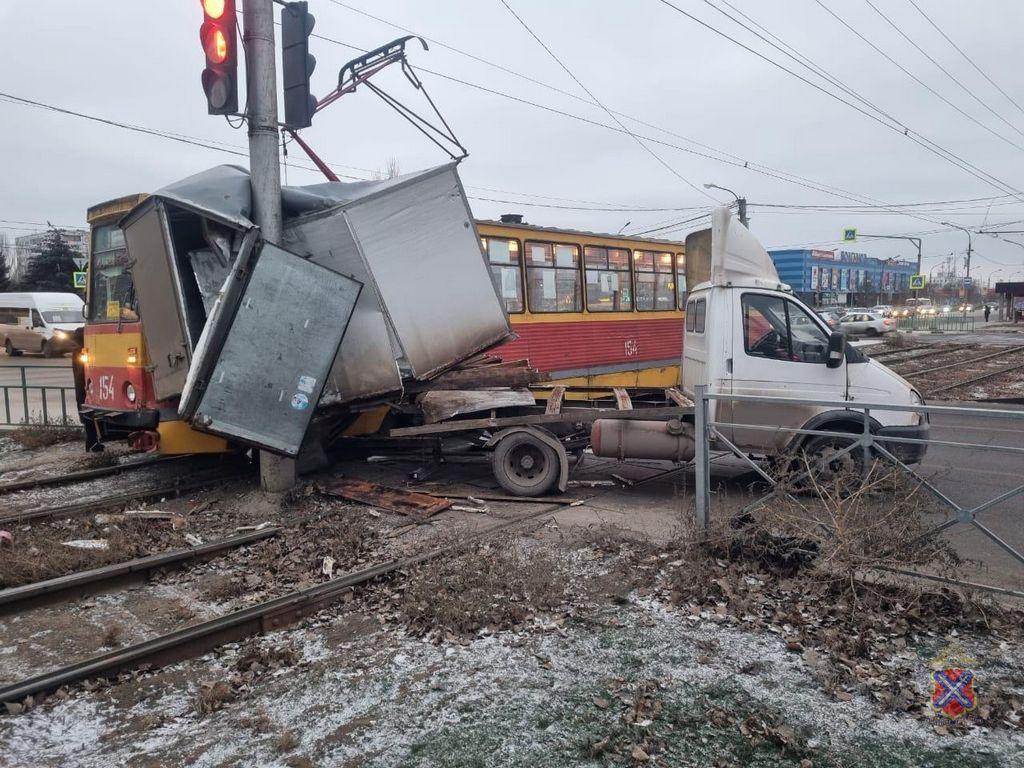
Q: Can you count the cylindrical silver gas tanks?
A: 1